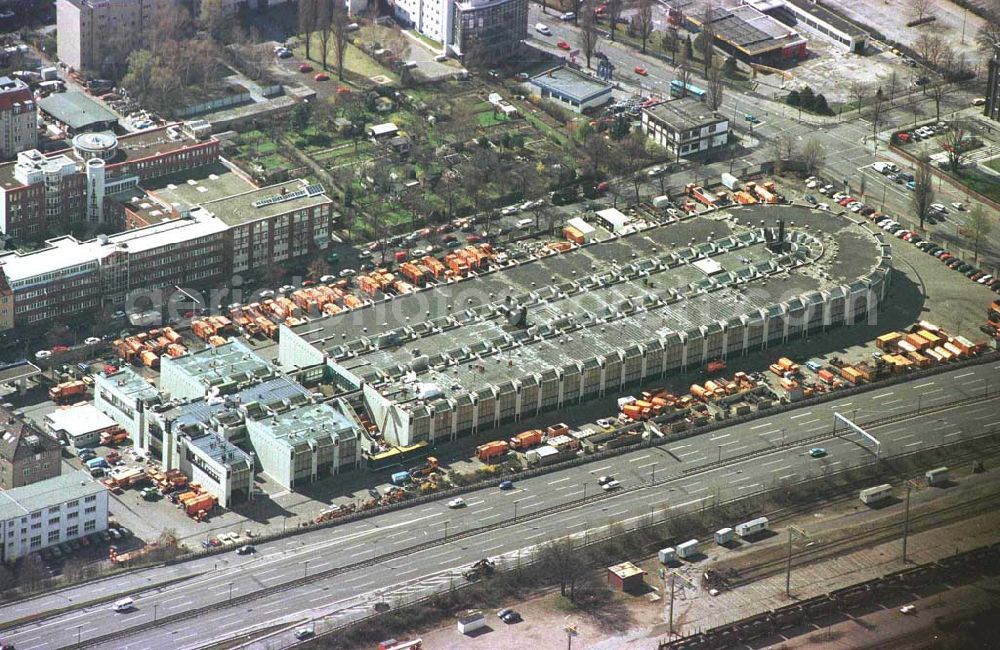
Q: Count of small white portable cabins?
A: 7